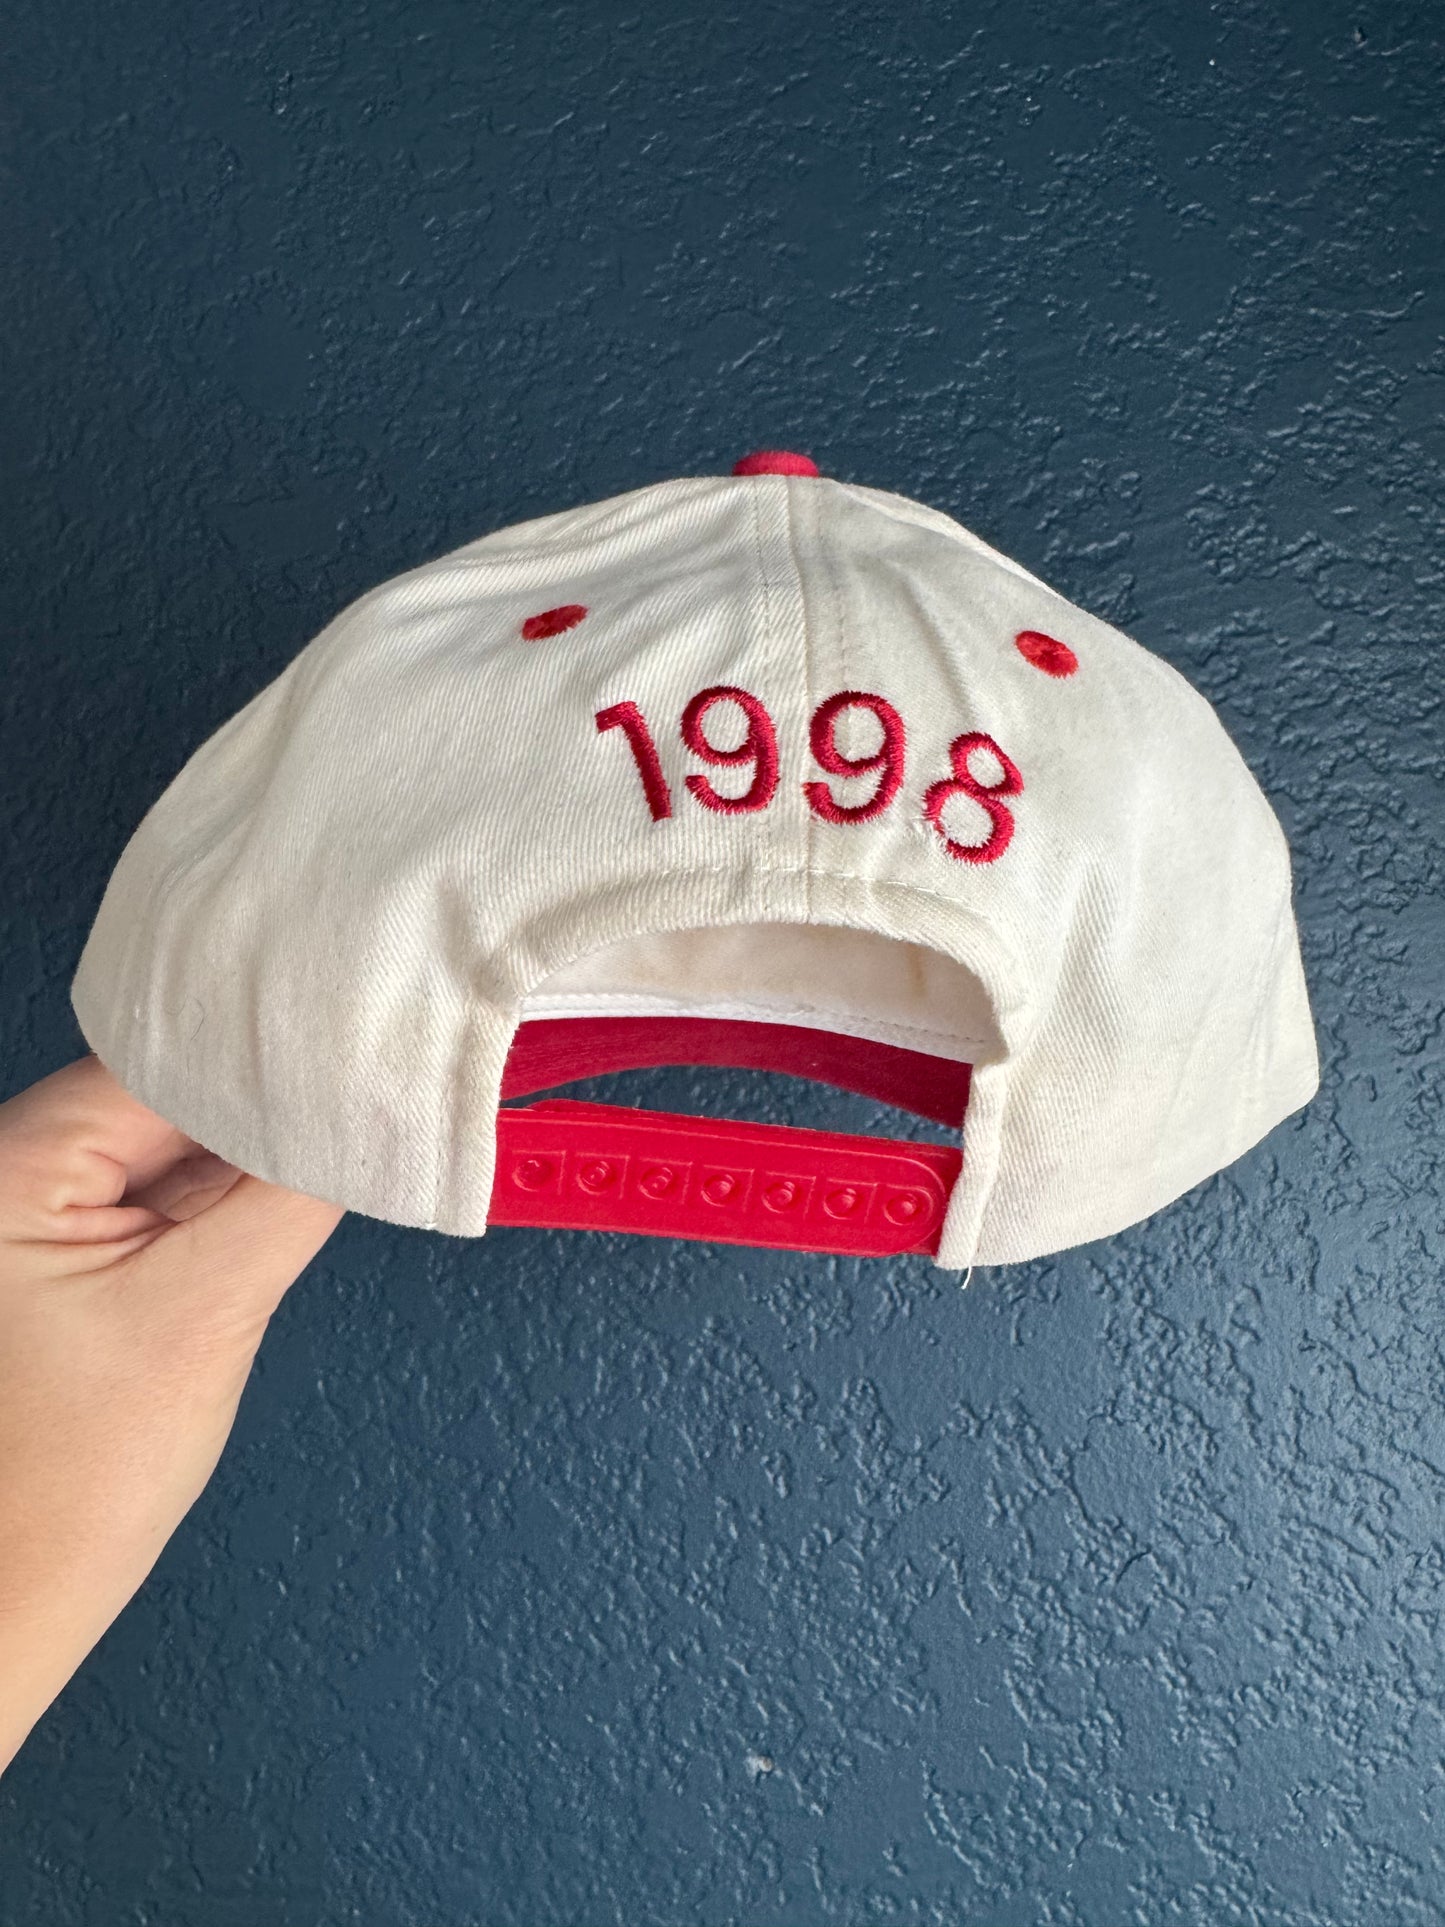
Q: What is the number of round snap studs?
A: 7